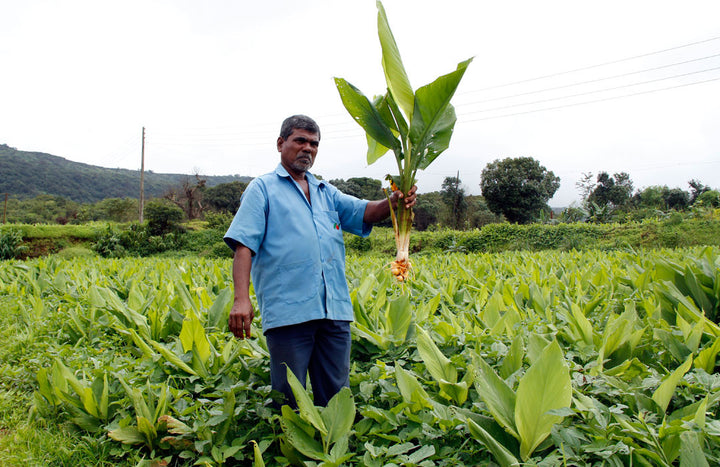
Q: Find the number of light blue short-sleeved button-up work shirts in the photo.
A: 1